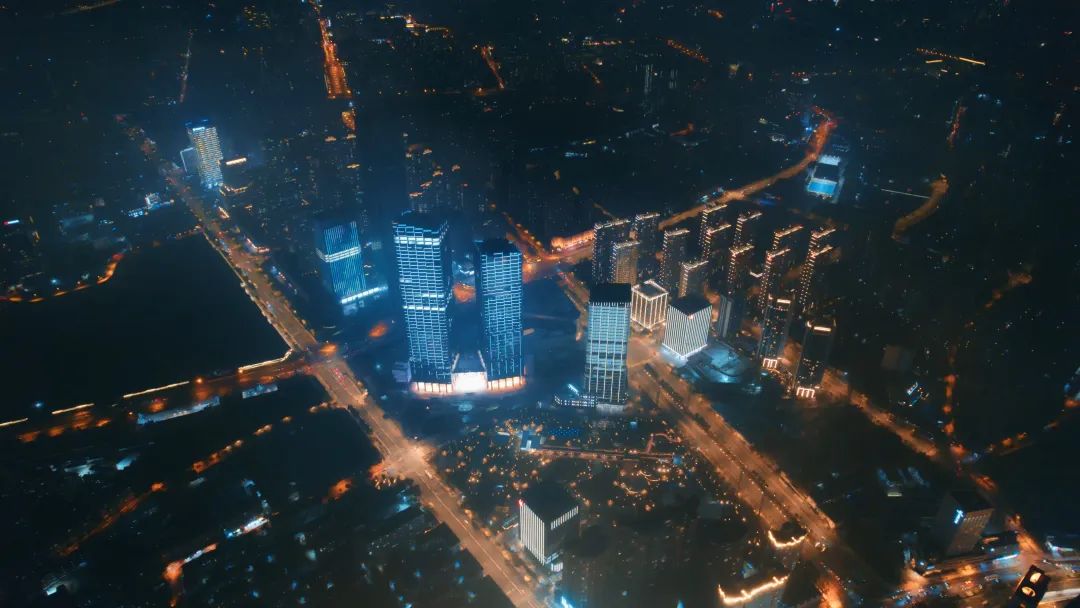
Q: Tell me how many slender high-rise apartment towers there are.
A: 15